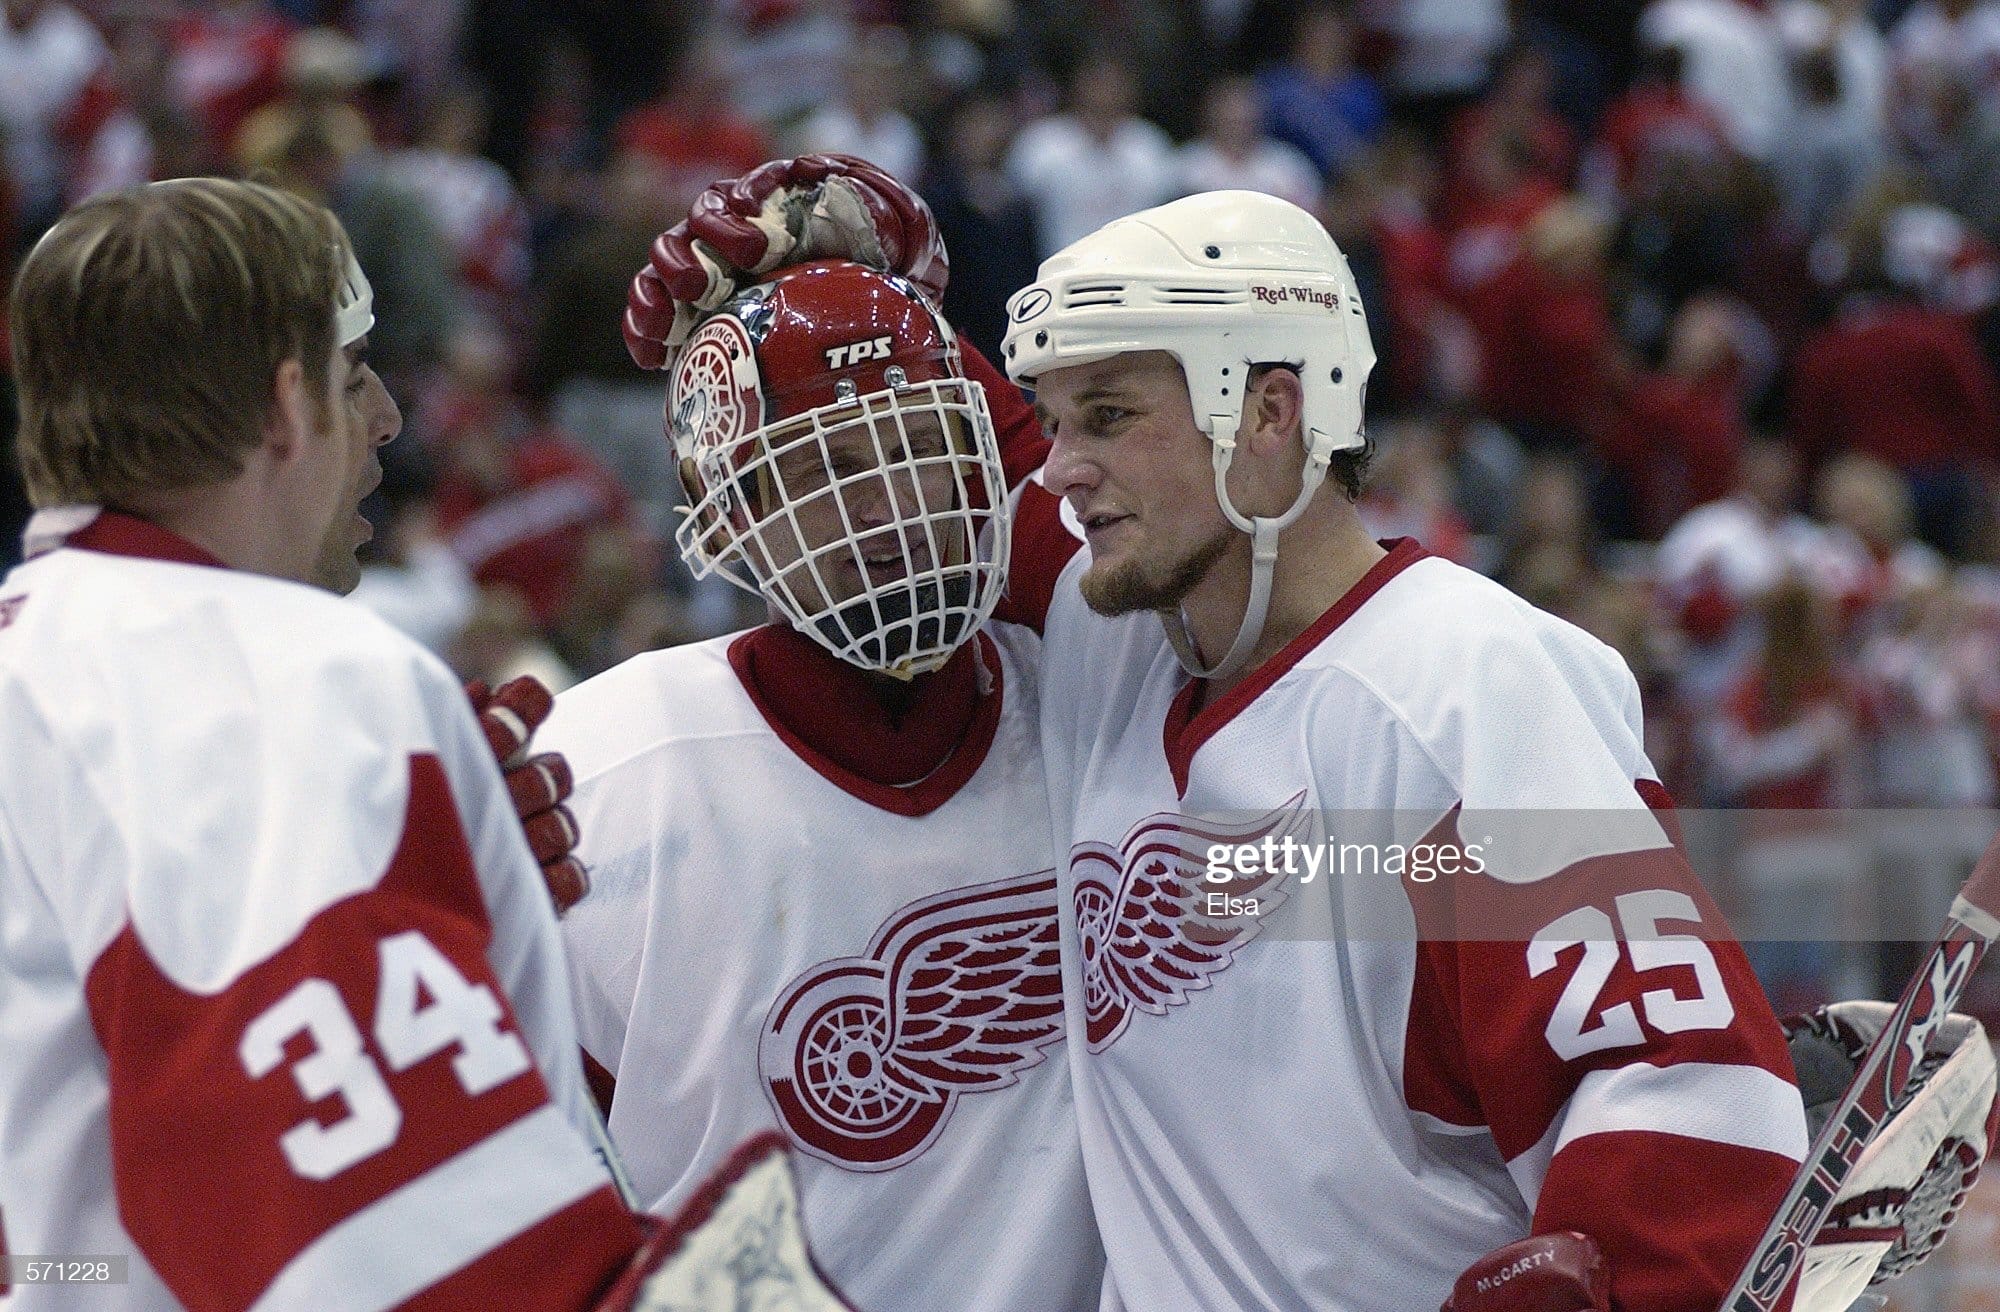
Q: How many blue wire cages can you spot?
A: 0